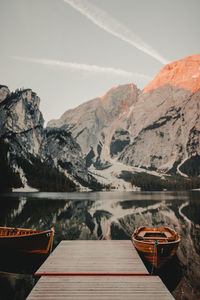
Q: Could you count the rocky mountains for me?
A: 3